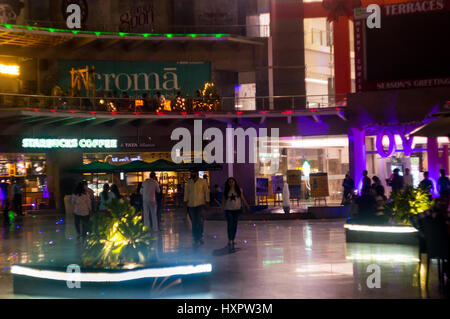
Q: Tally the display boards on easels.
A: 4